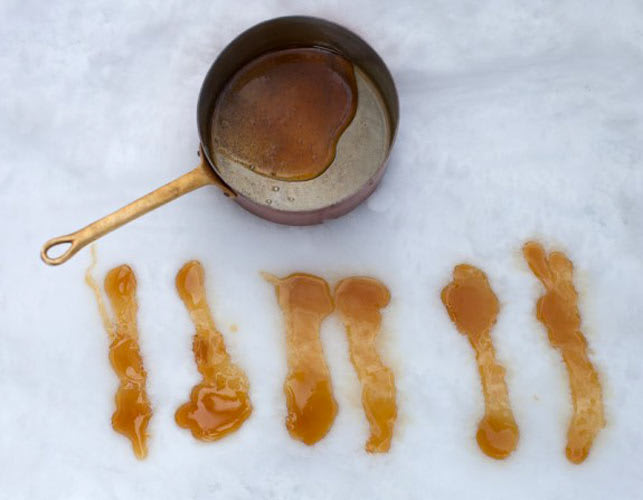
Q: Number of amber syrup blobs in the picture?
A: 6